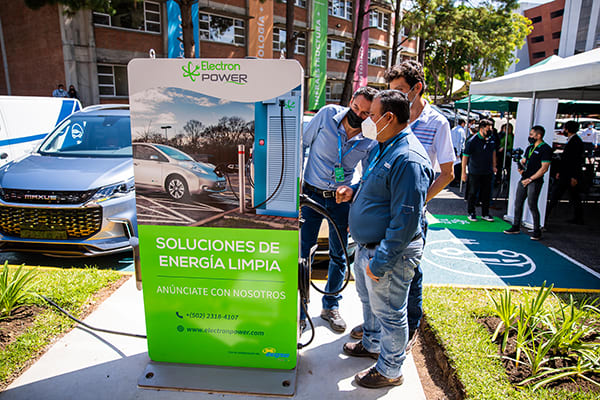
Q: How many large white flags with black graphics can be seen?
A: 0